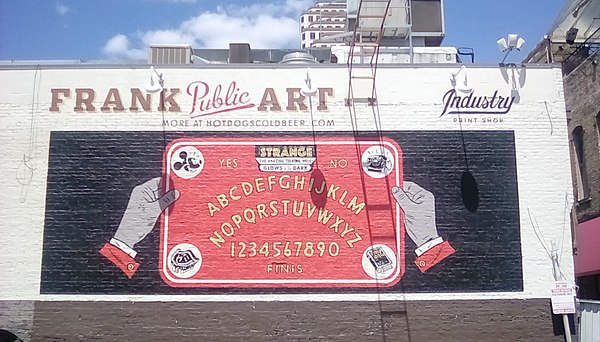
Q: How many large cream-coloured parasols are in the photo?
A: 0